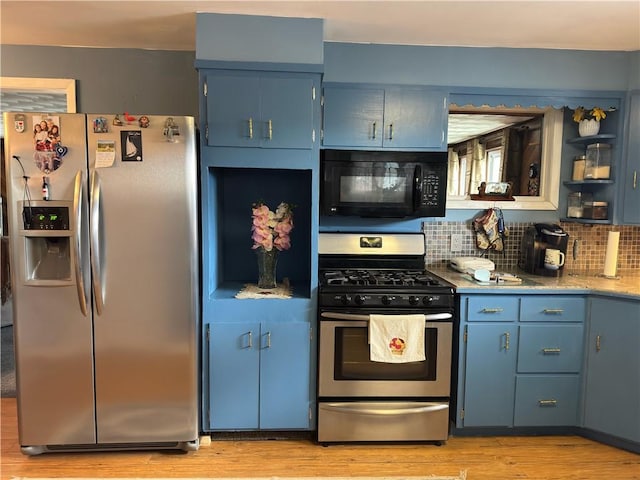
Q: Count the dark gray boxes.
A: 0